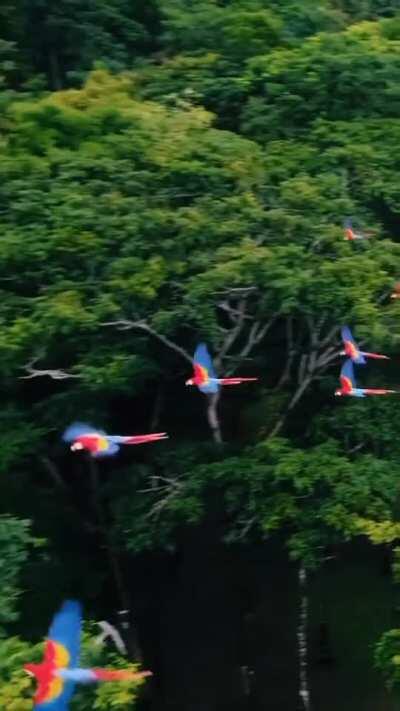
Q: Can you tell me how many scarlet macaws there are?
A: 7